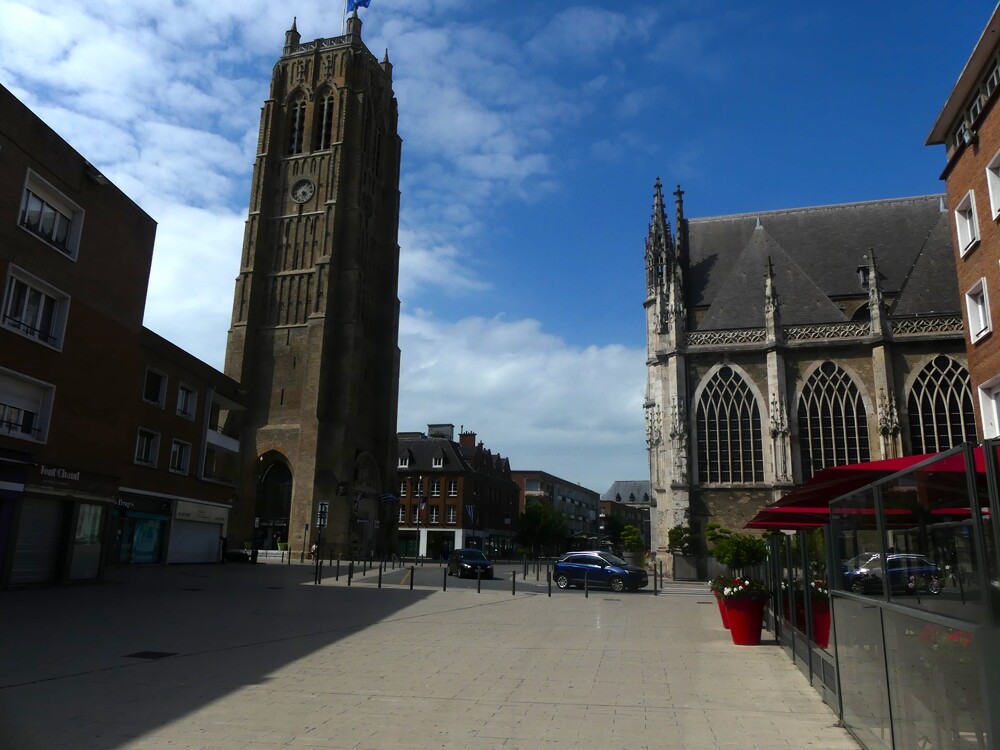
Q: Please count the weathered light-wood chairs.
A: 0